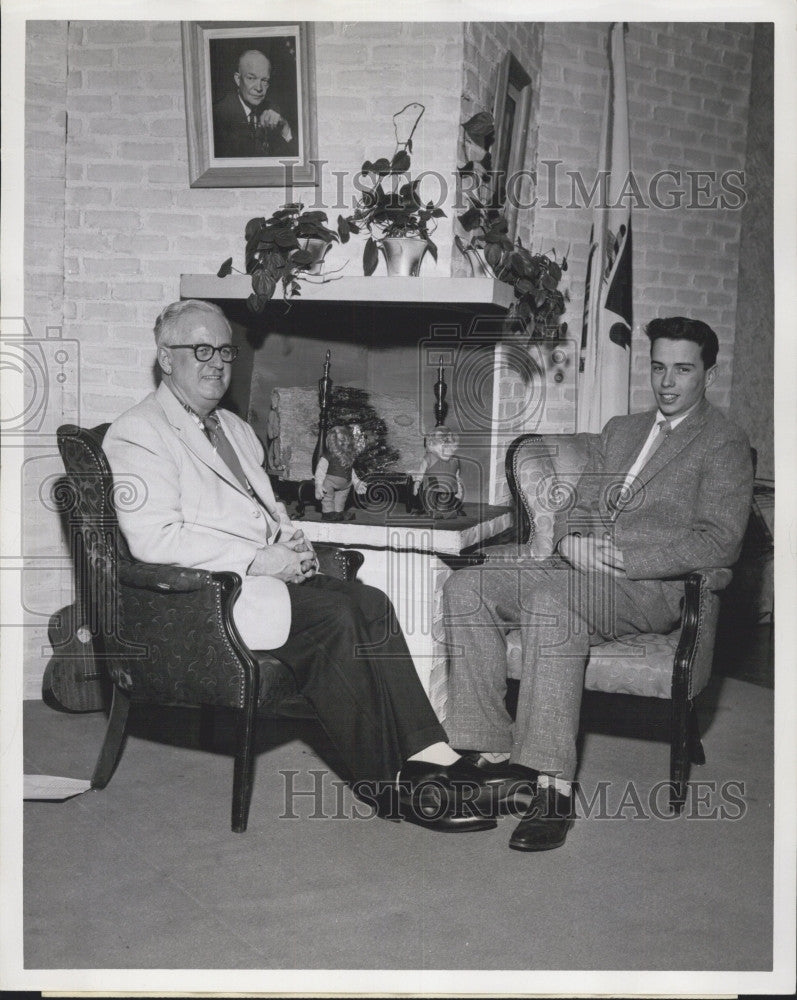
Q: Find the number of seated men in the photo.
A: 2